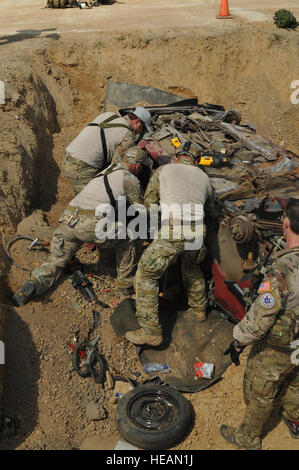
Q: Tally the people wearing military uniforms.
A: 4